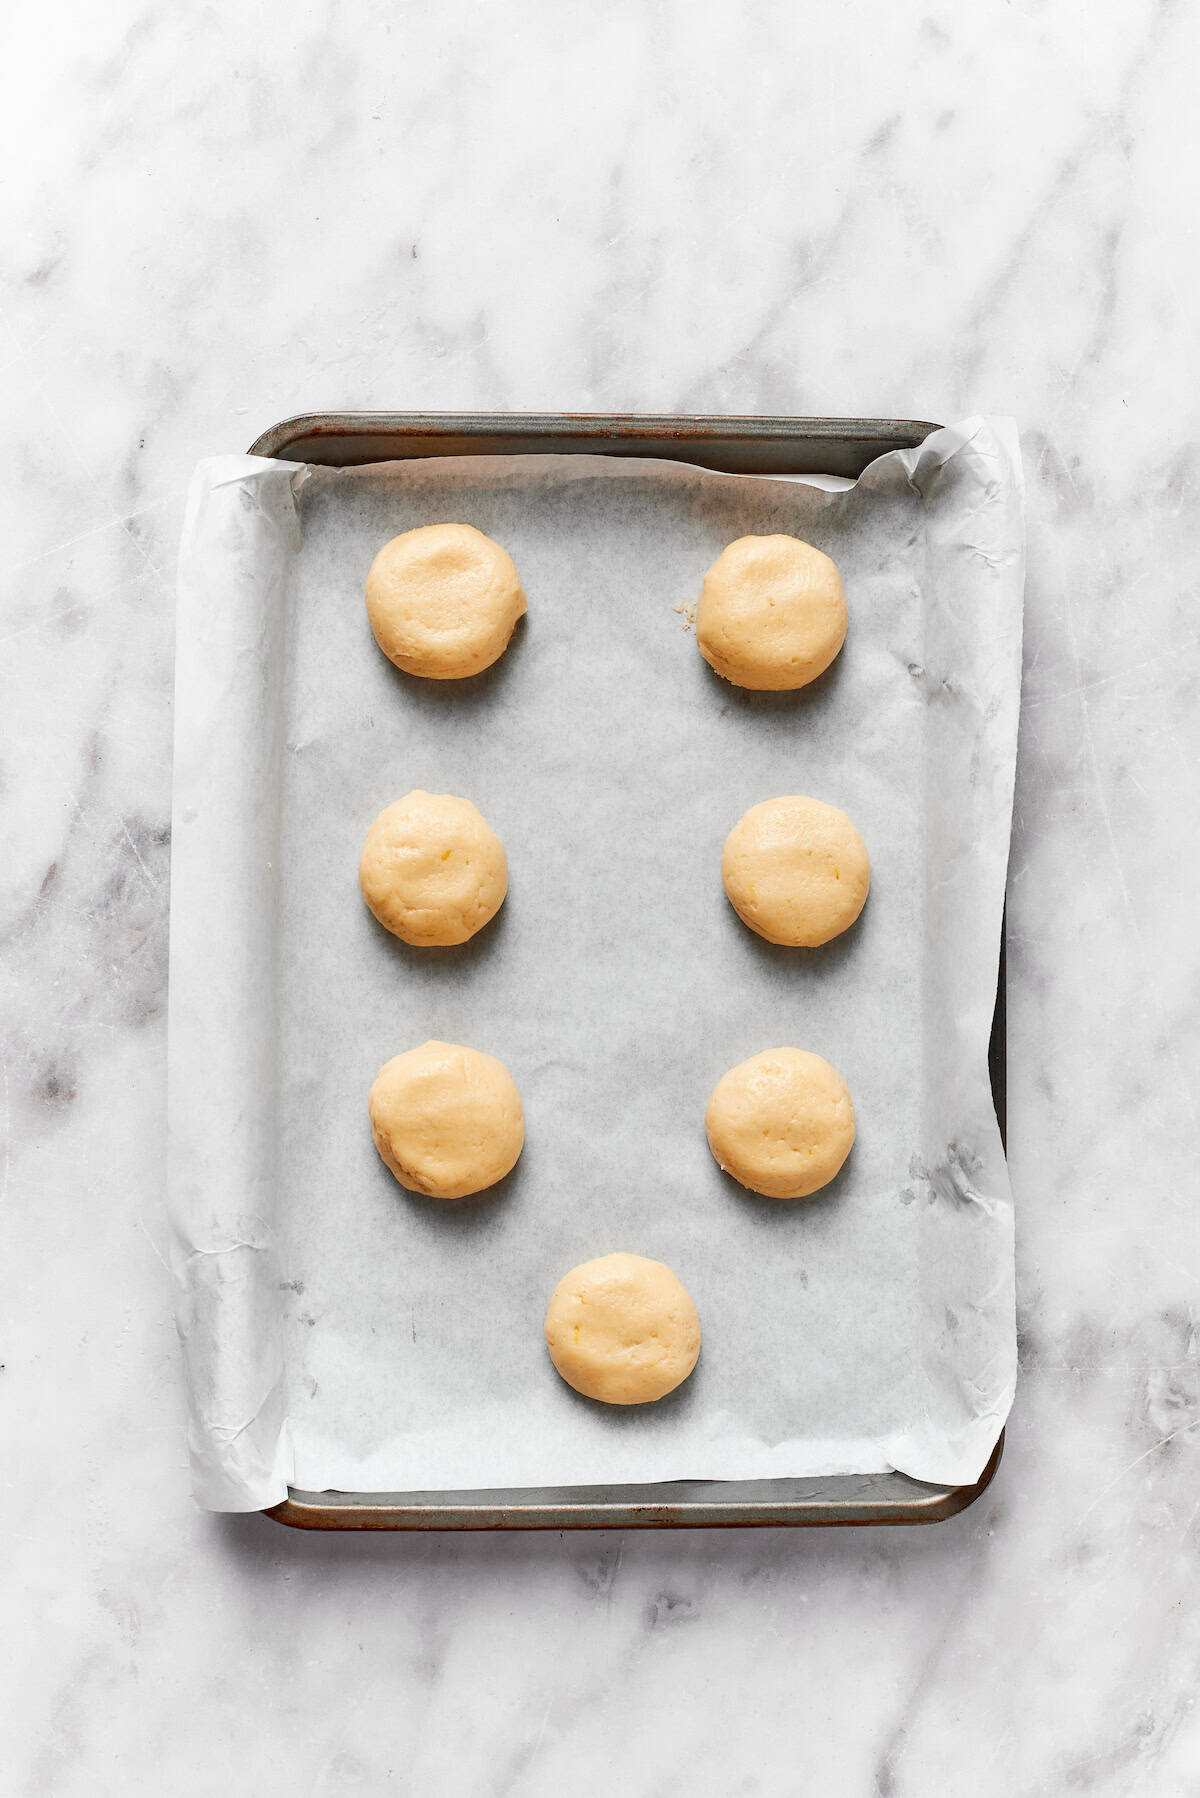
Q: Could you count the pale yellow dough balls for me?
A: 7